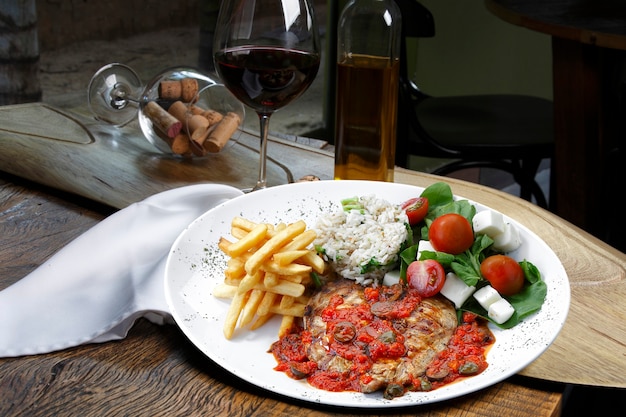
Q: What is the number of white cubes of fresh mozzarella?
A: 7